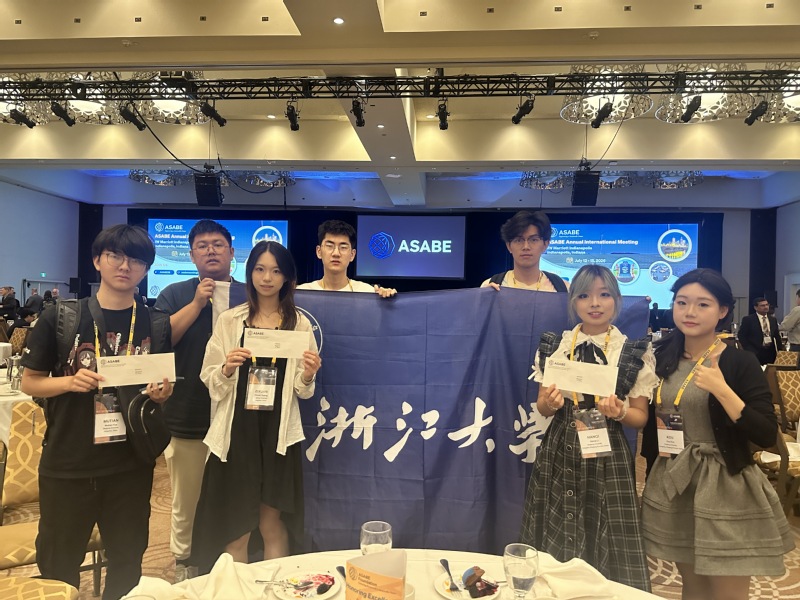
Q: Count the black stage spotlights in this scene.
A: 11